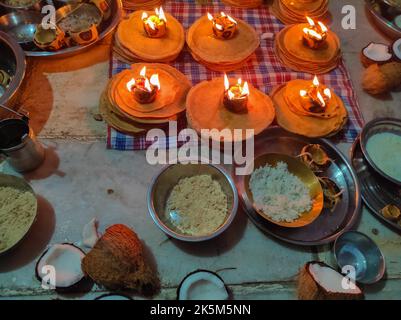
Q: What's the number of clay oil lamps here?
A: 6